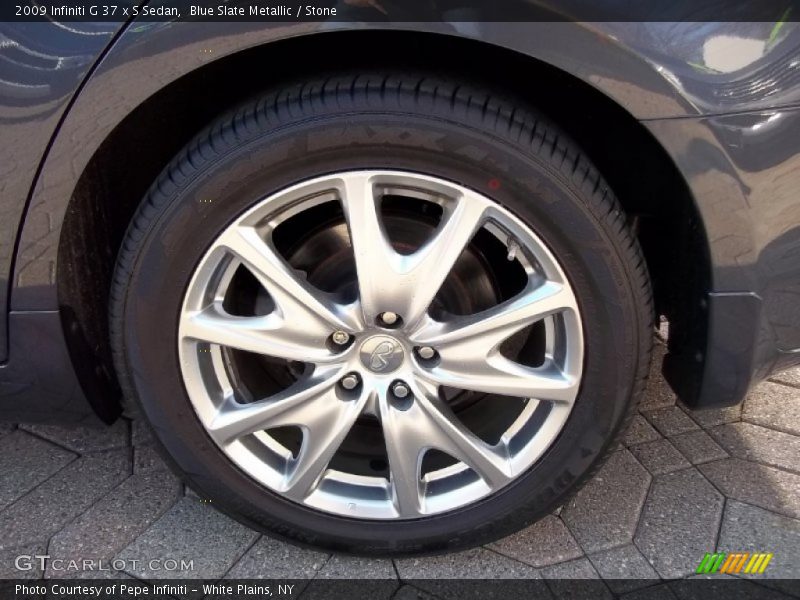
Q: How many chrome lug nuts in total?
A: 5